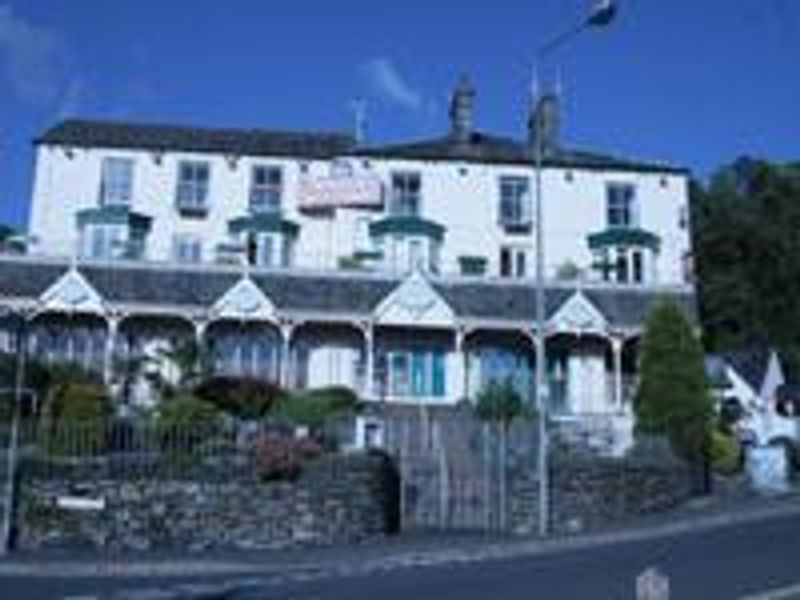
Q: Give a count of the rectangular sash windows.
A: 6